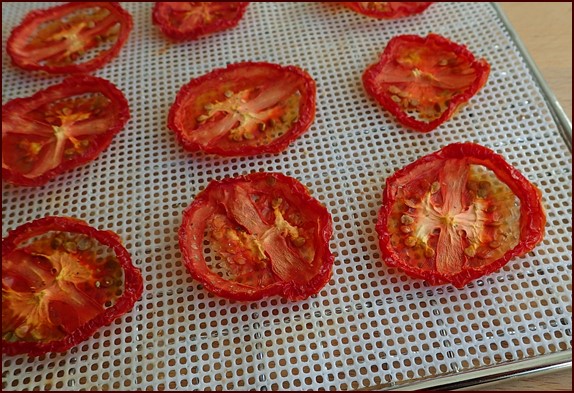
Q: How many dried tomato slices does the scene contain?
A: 9